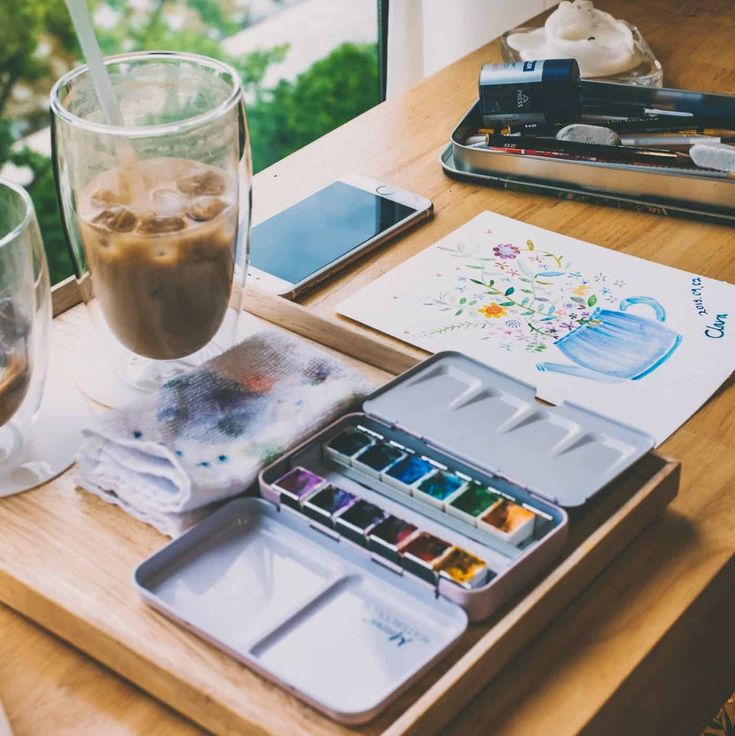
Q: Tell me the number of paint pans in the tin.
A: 12